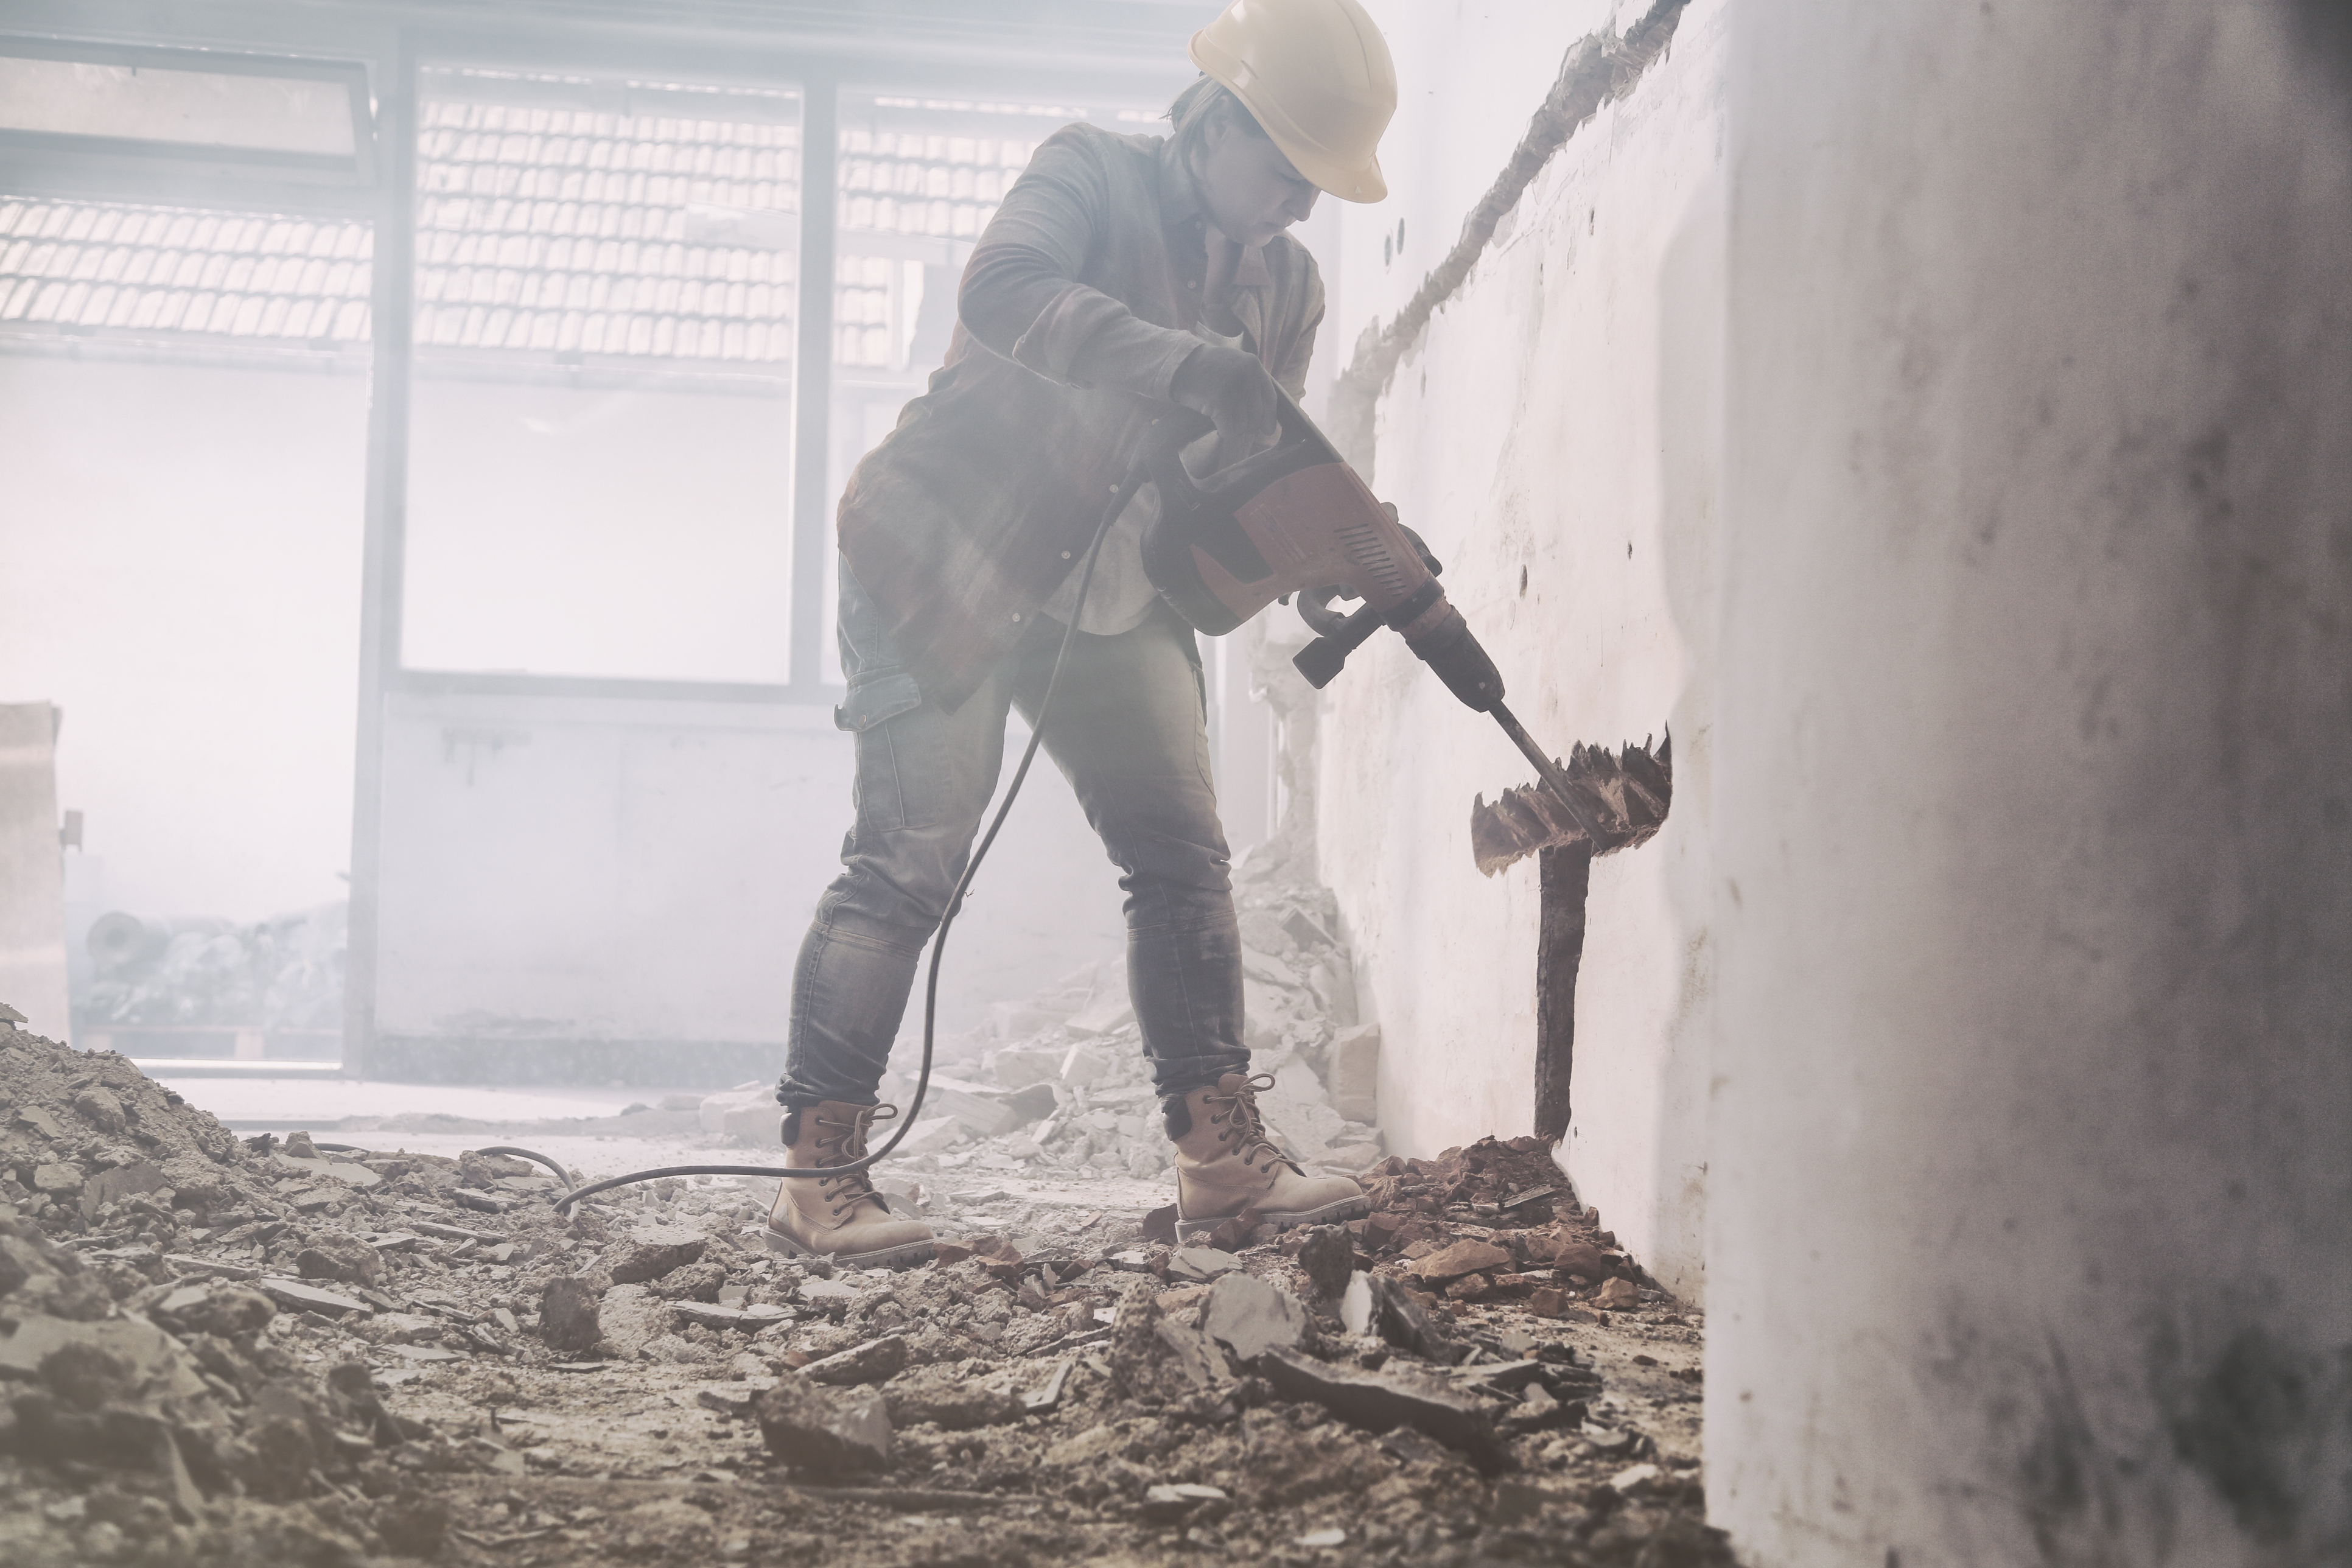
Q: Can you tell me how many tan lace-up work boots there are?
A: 2